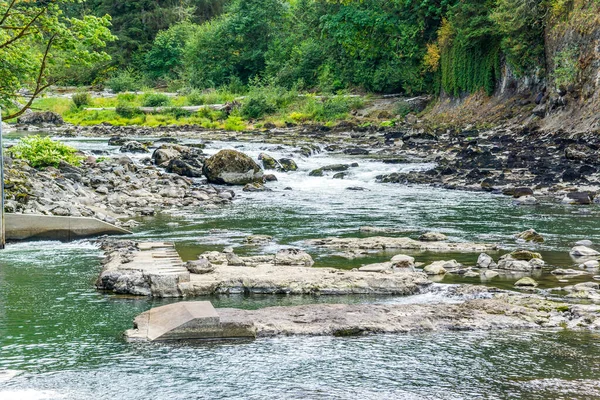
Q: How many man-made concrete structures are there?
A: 3